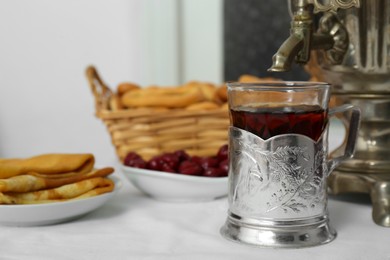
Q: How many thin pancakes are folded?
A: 3